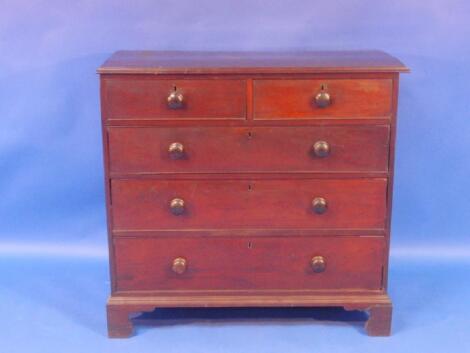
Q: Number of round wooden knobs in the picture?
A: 8